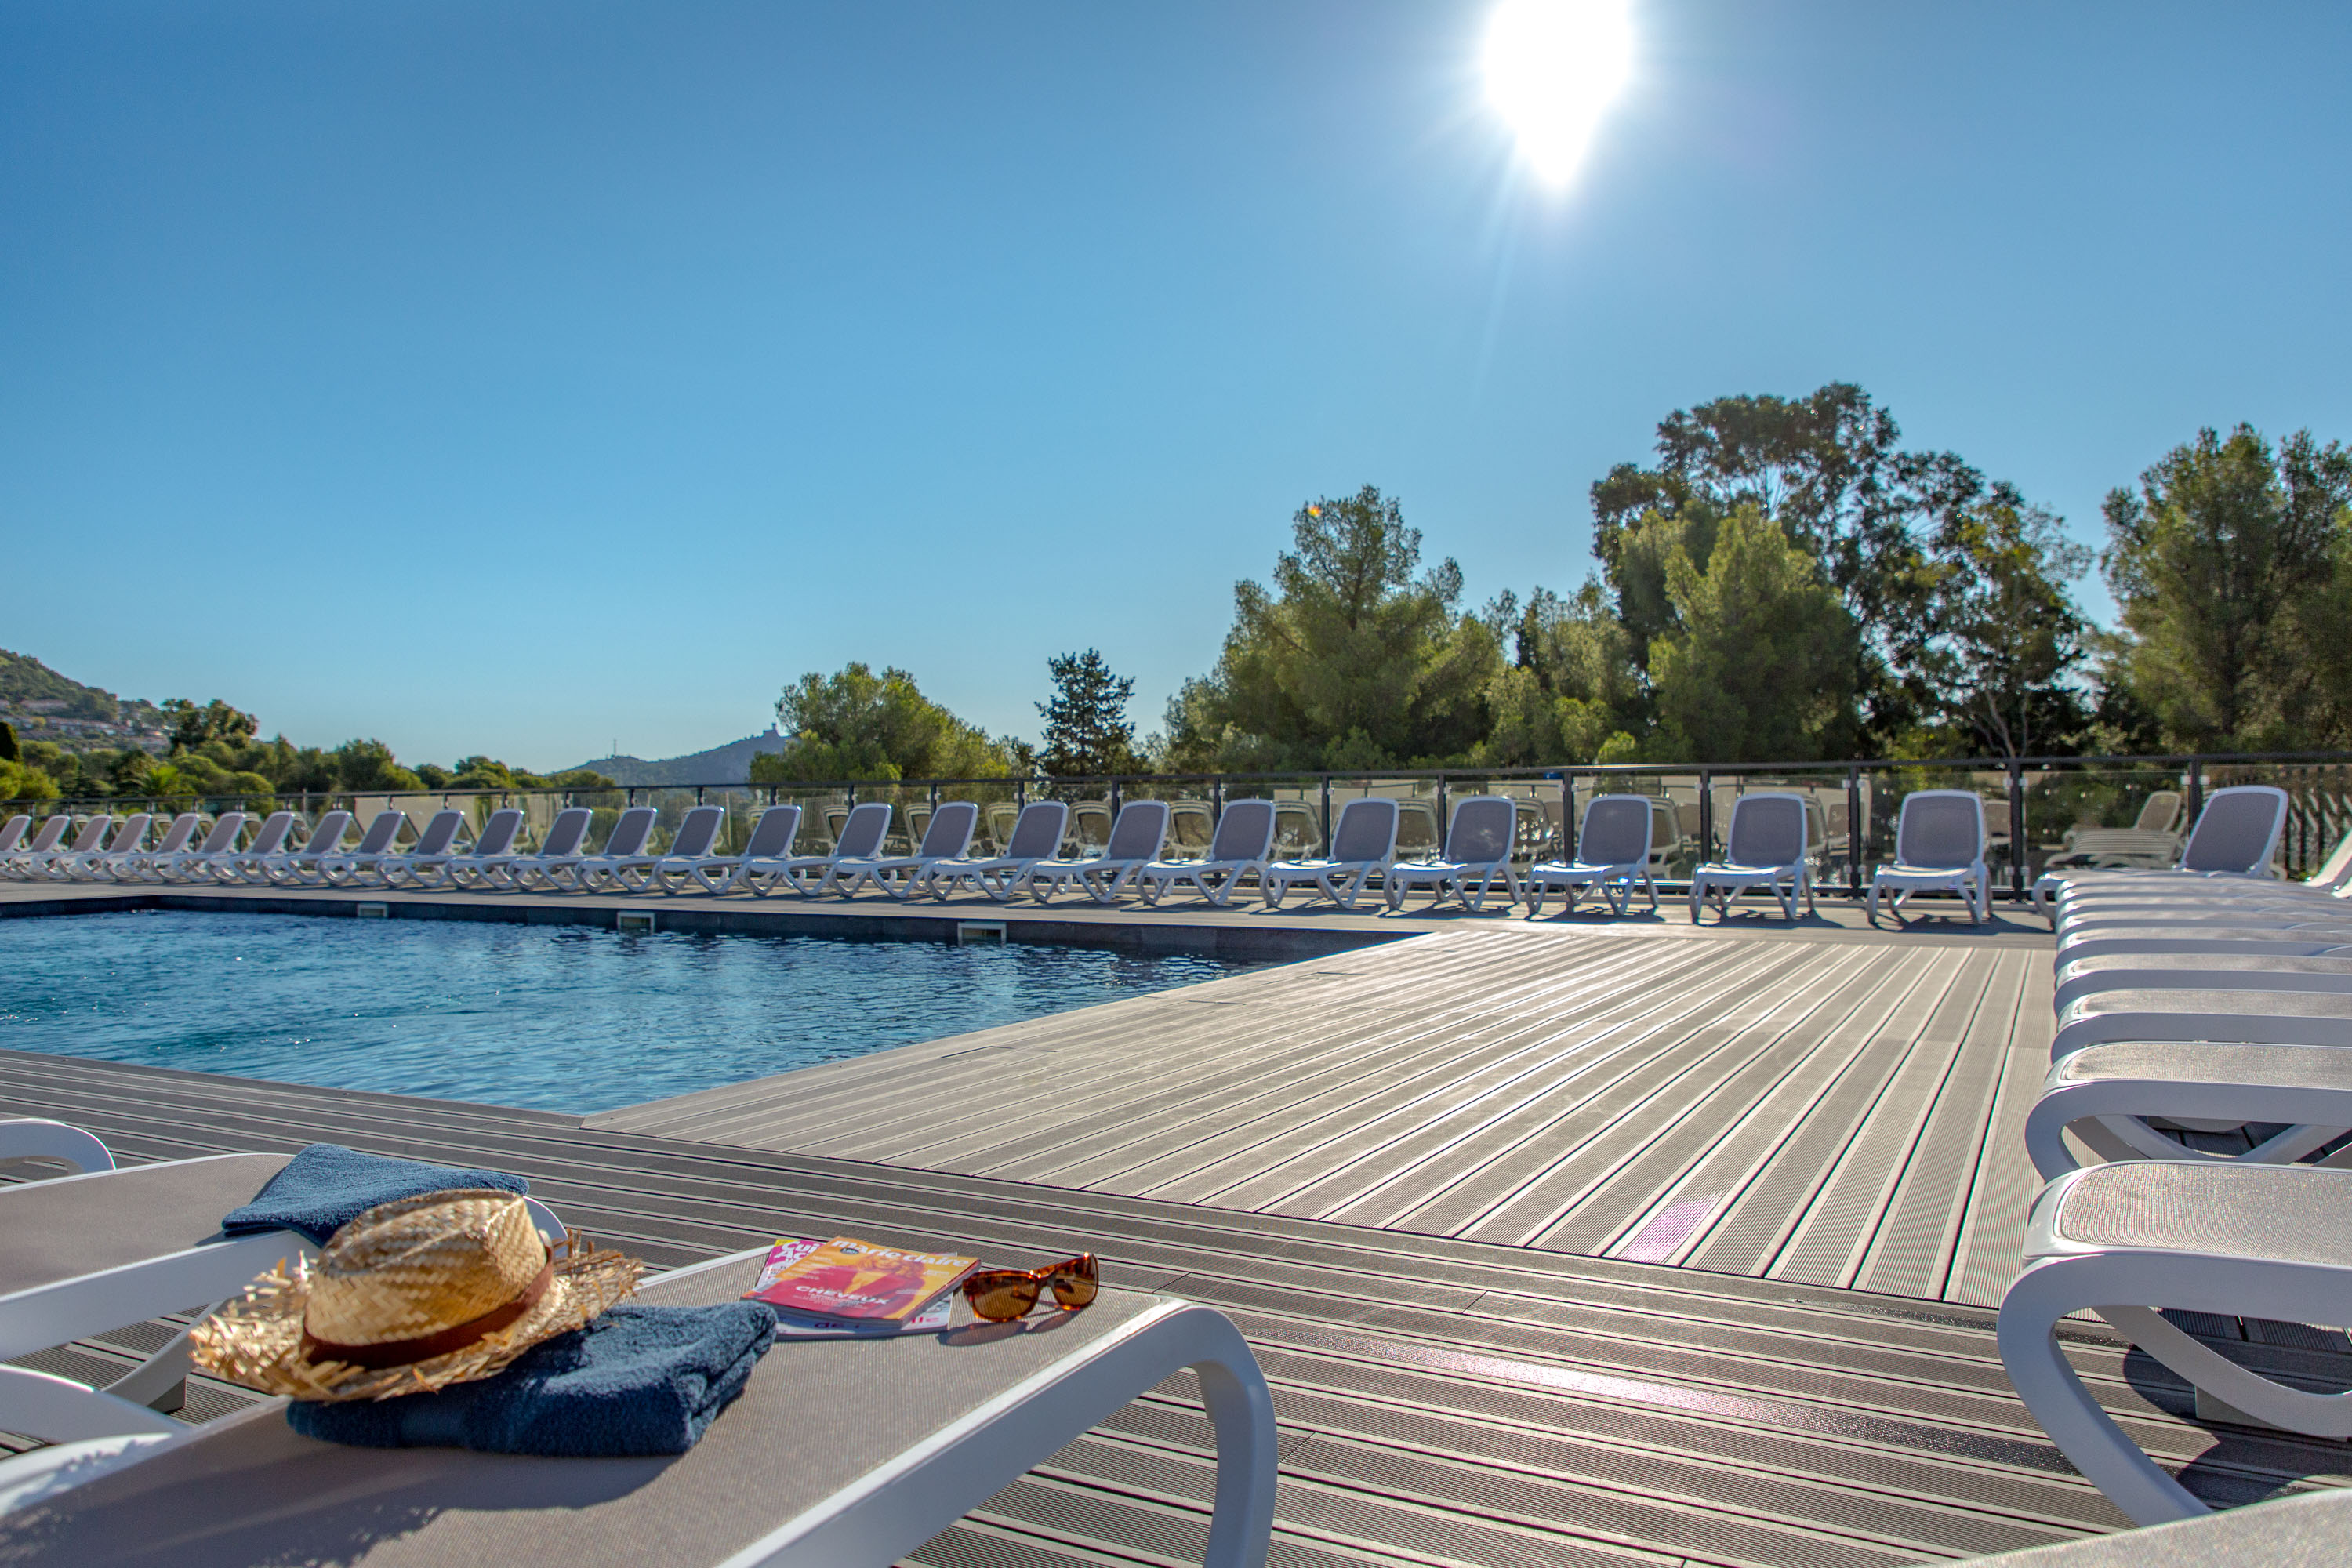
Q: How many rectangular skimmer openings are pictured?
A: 3